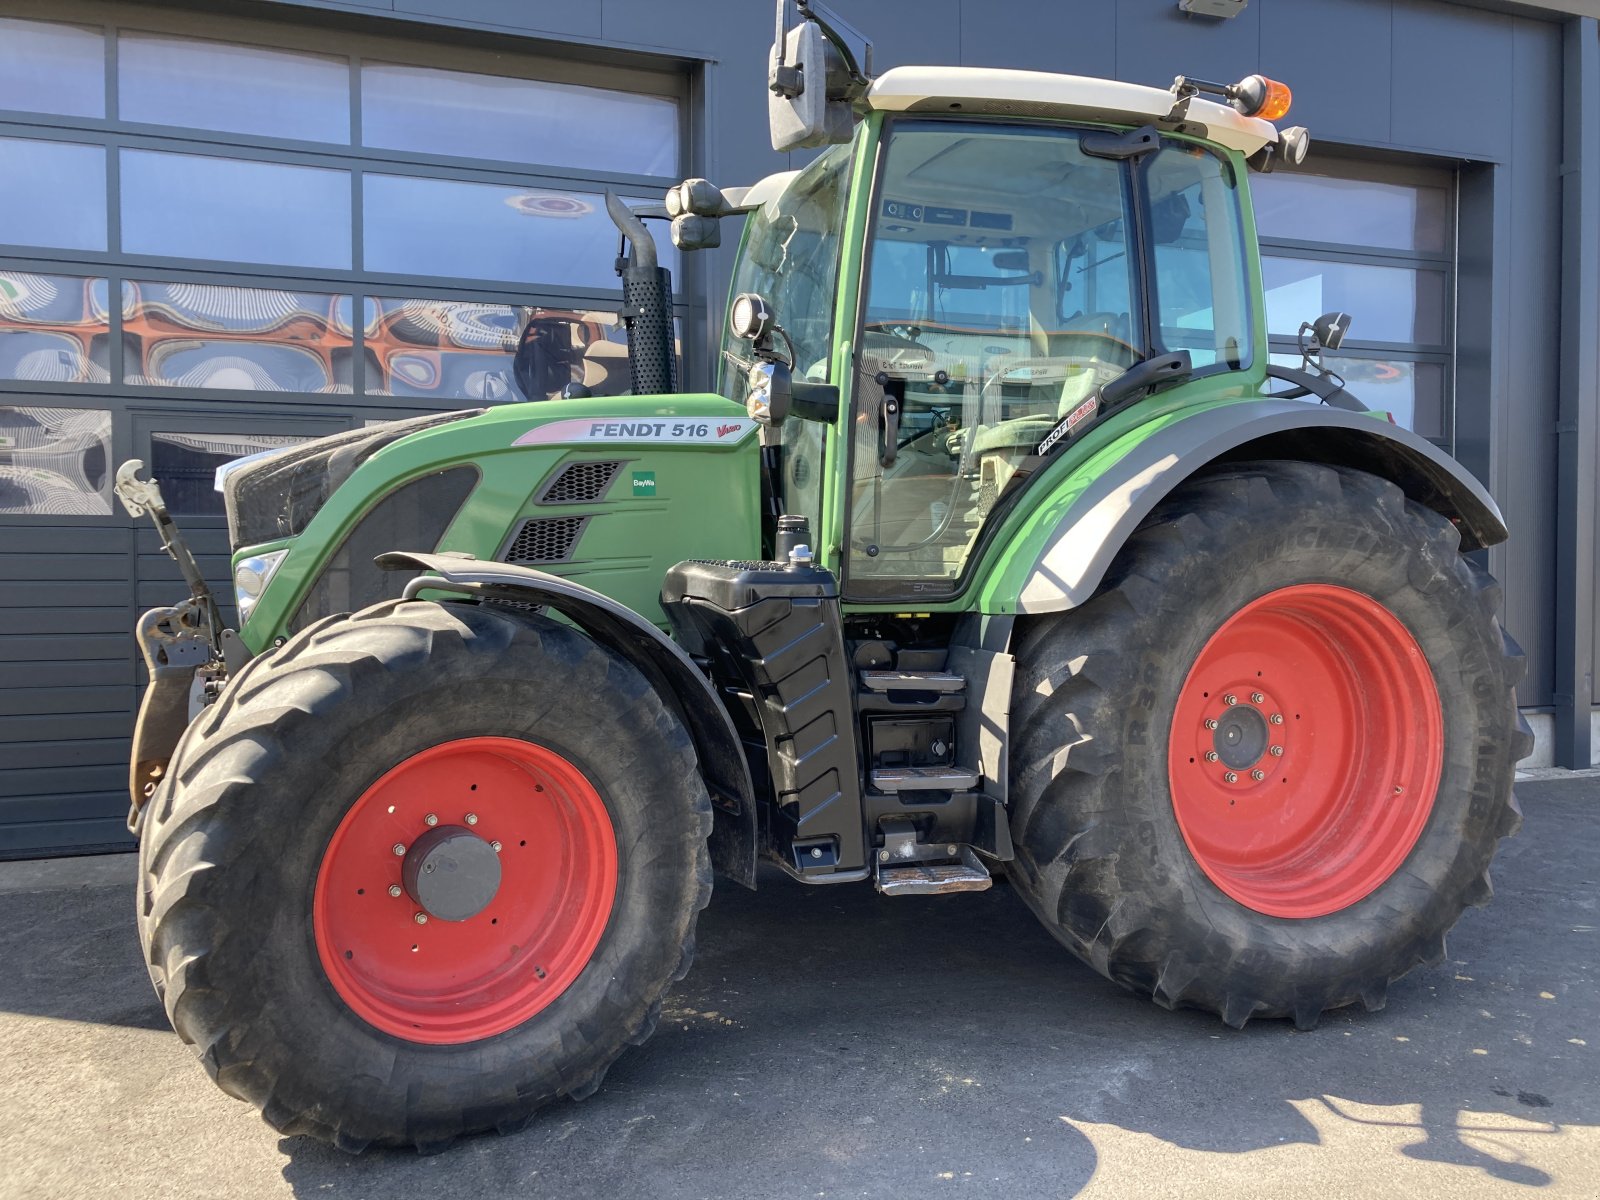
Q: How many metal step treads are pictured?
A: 3